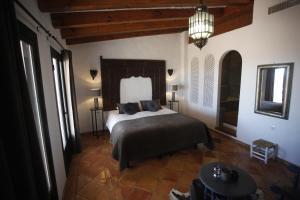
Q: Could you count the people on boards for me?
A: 0